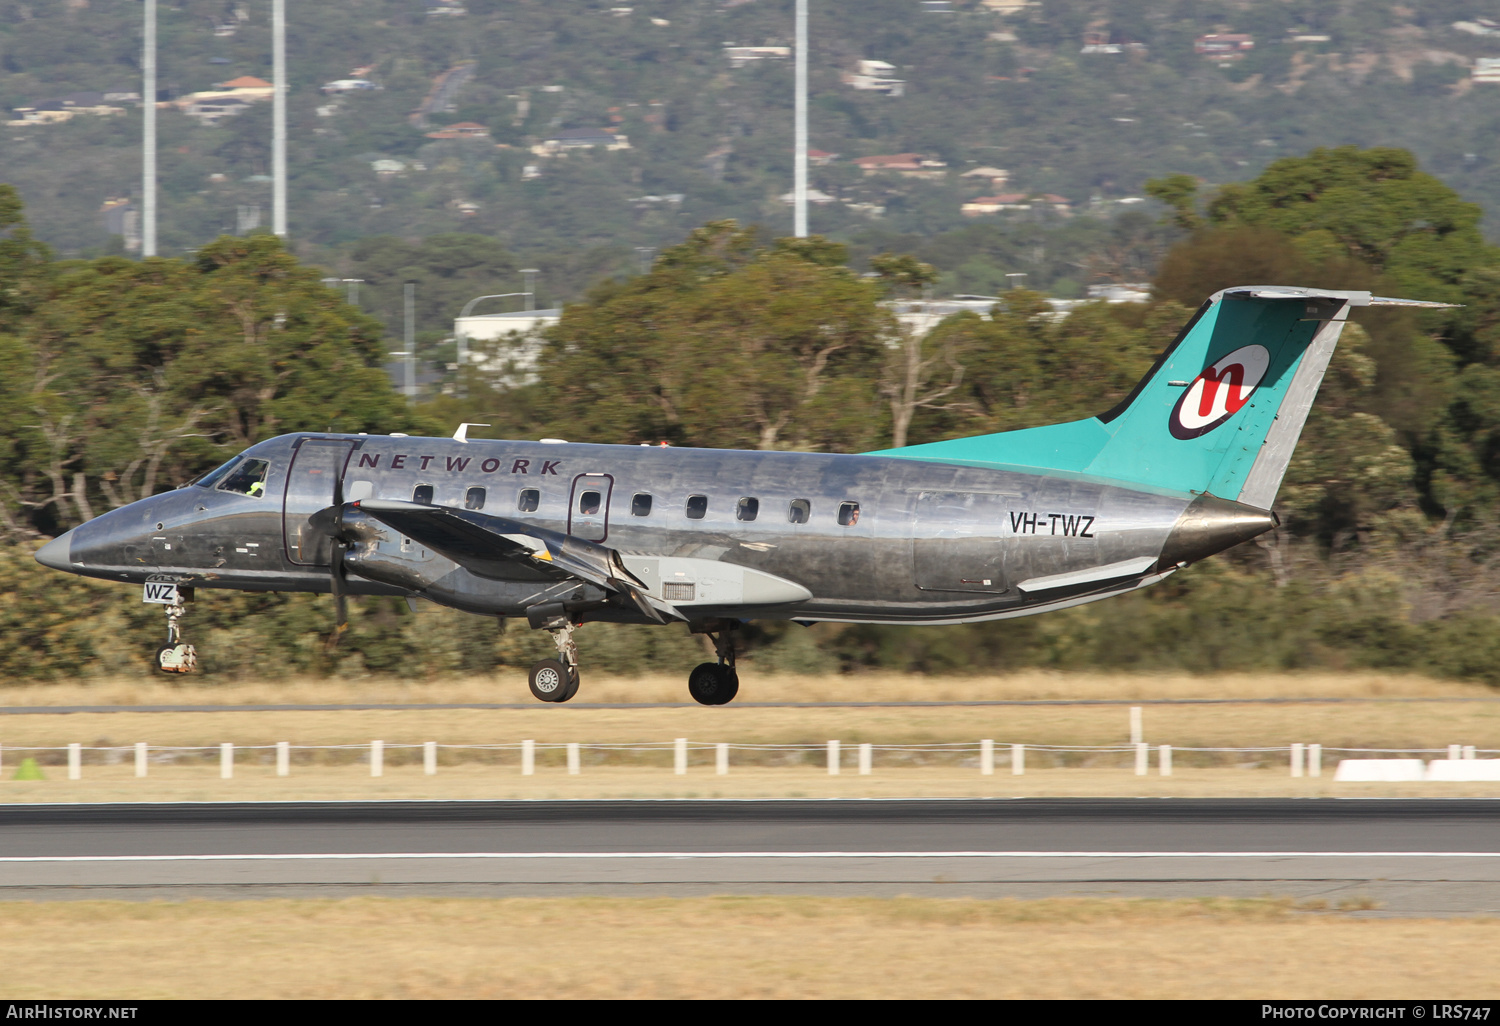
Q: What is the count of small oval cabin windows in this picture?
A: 9